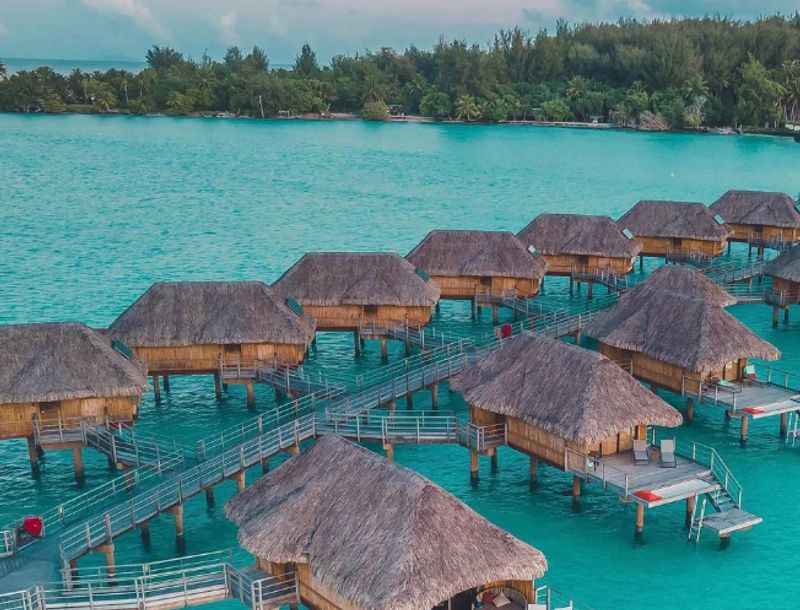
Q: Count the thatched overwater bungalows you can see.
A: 12